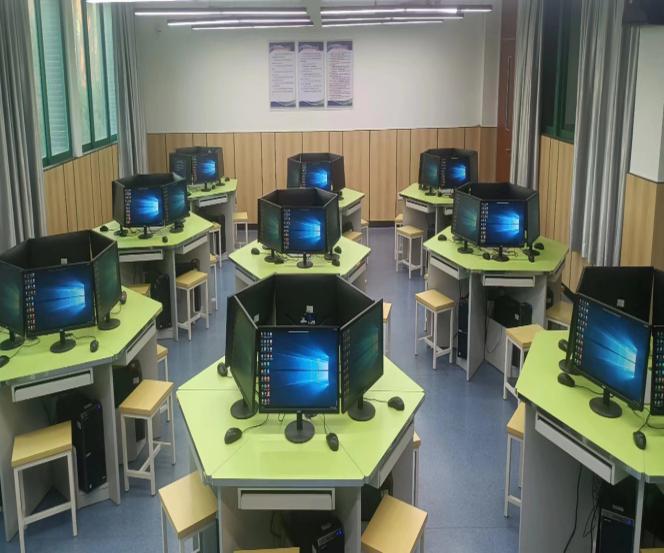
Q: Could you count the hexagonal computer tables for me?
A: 9